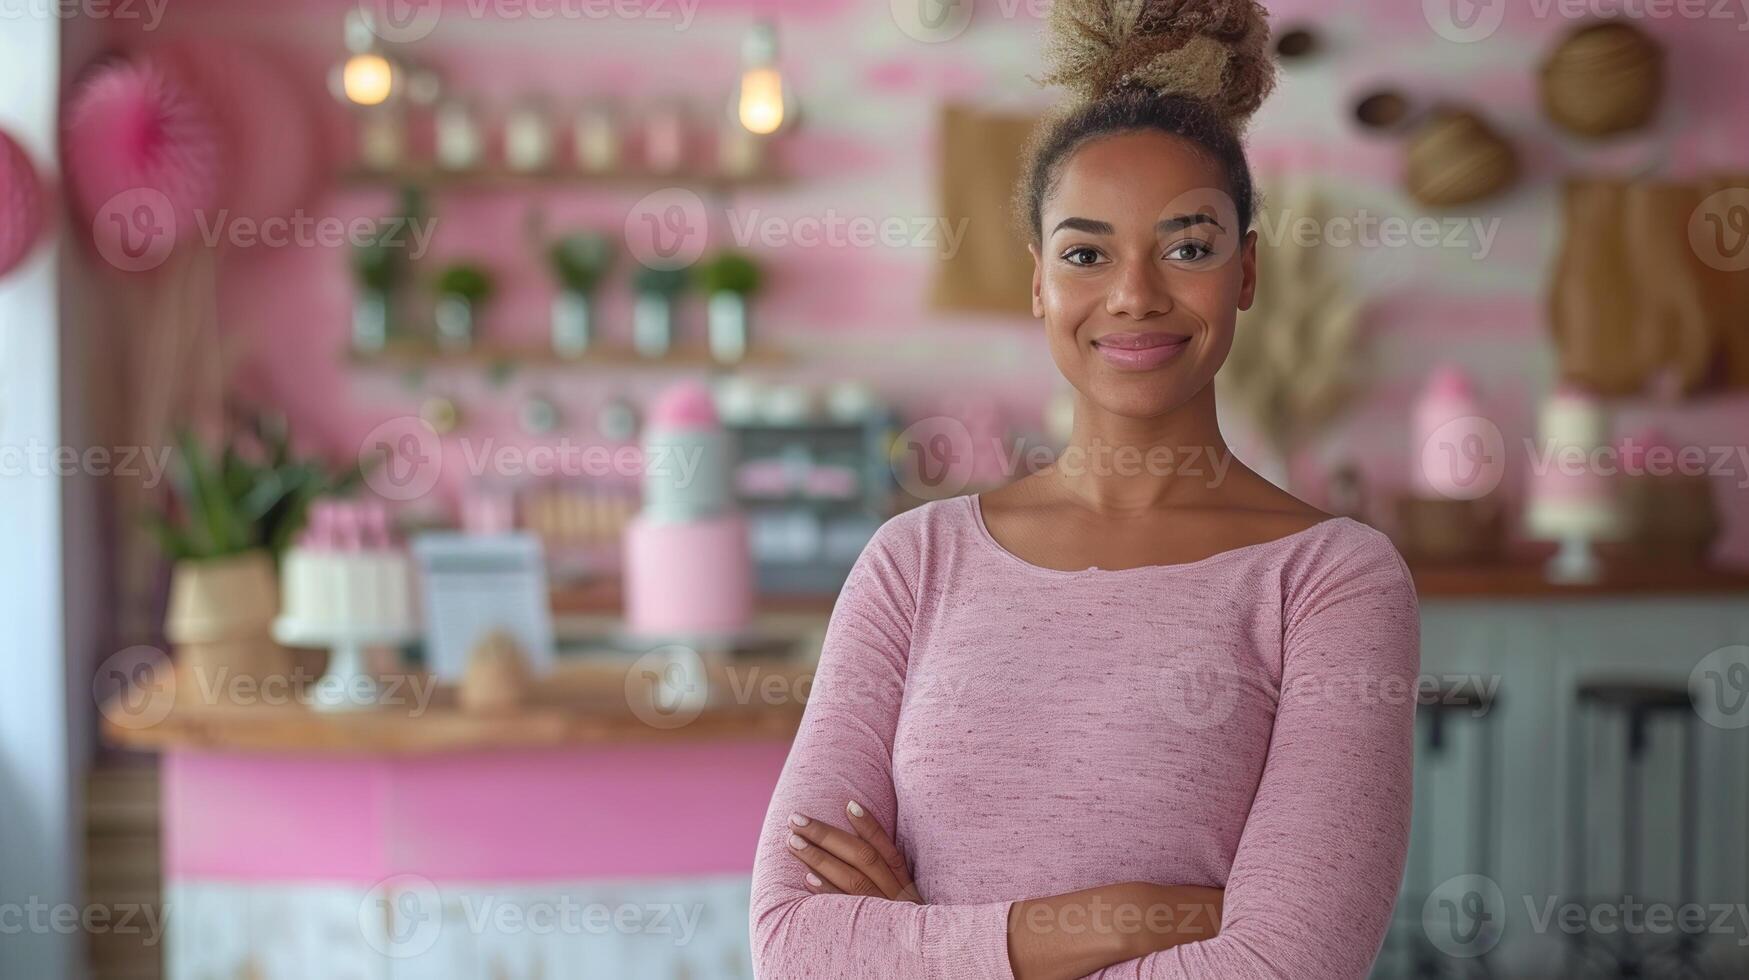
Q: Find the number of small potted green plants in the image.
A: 5